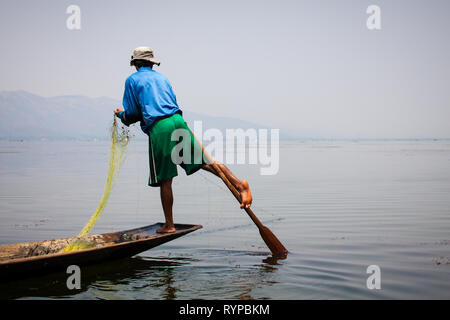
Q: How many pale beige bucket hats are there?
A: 1